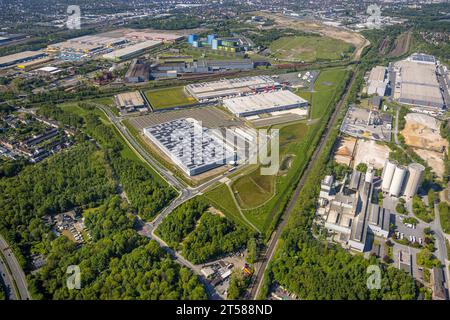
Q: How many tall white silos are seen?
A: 3